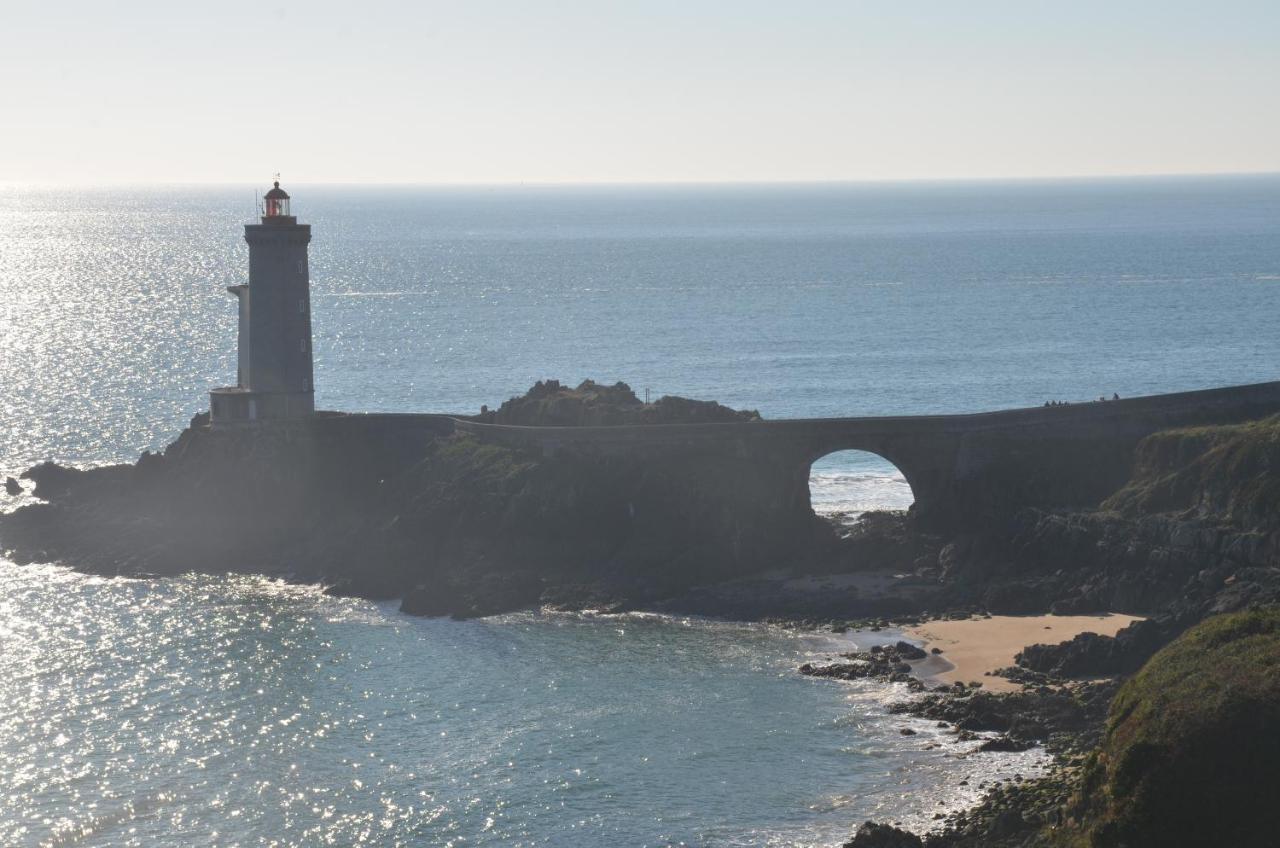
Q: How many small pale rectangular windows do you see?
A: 4